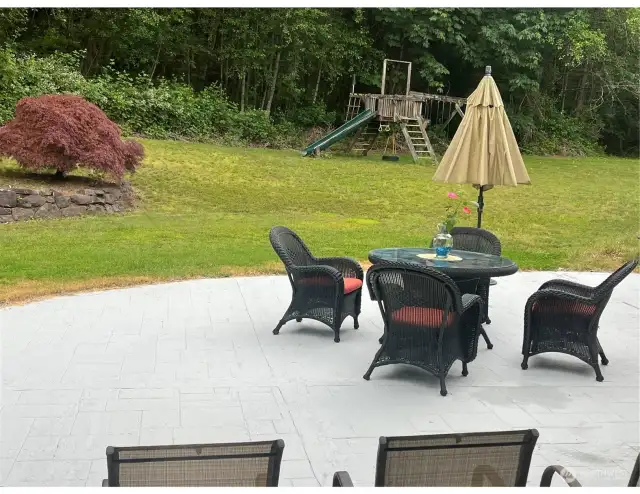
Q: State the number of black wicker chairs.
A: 4